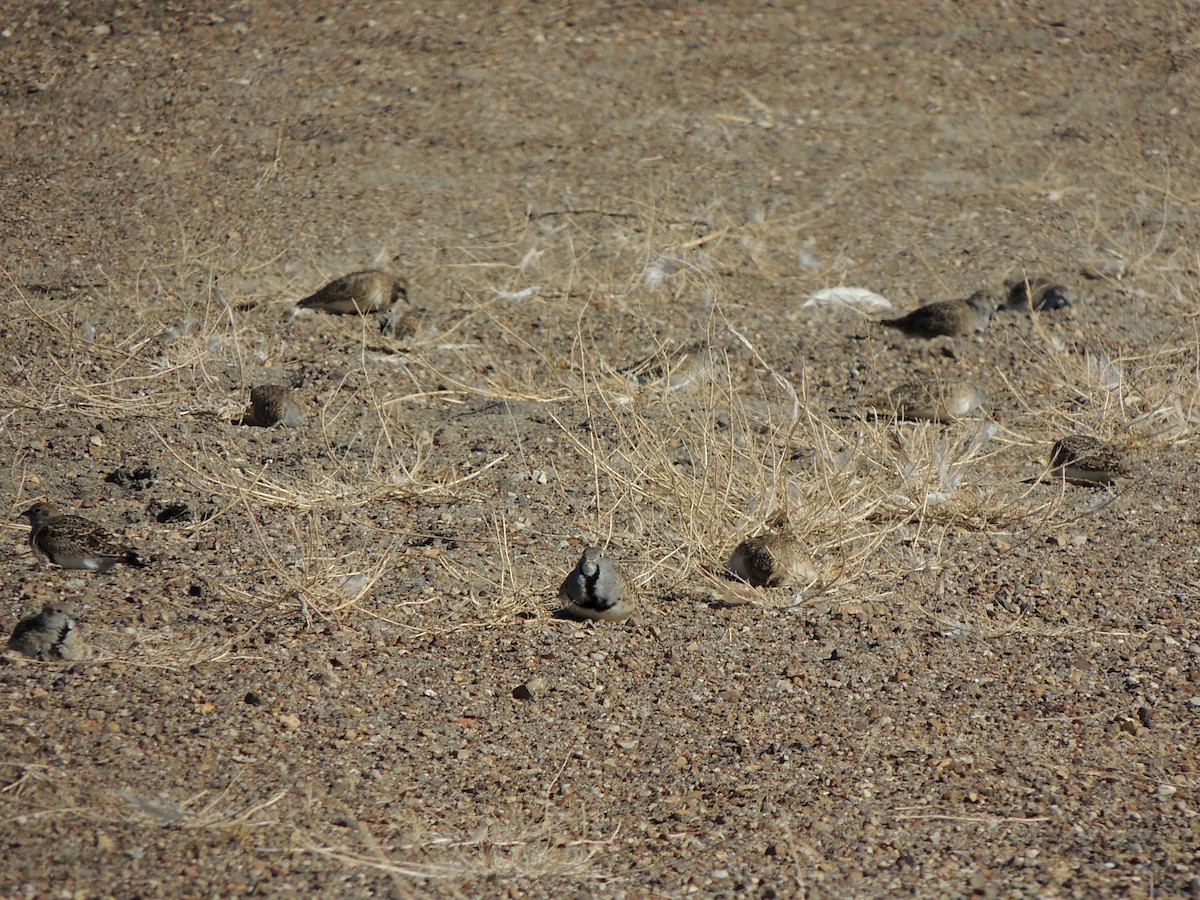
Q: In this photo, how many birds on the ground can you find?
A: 12